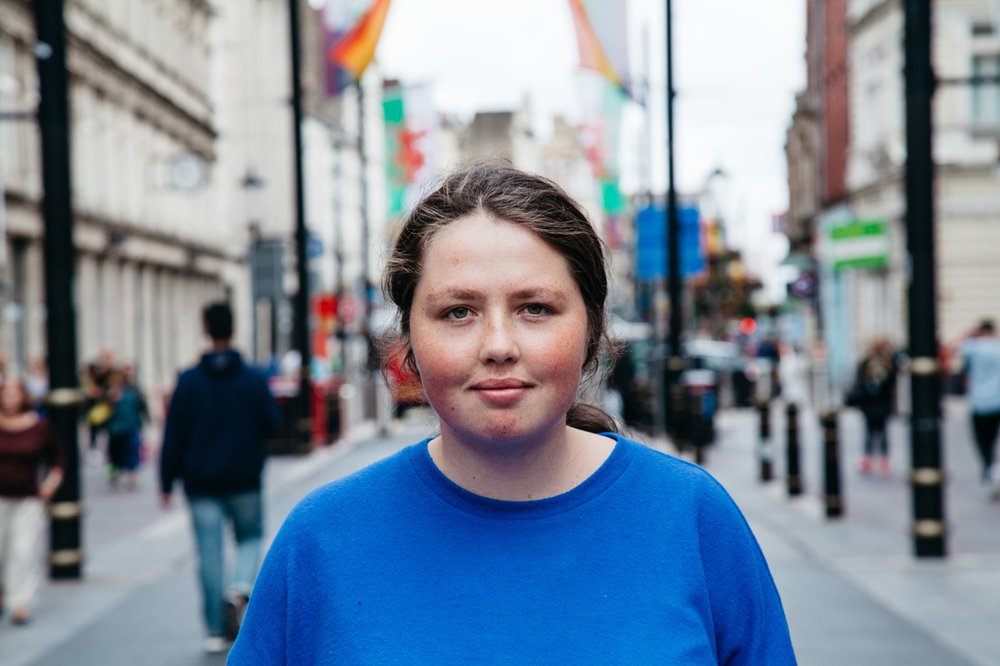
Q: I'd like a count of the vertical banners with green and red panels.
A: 2